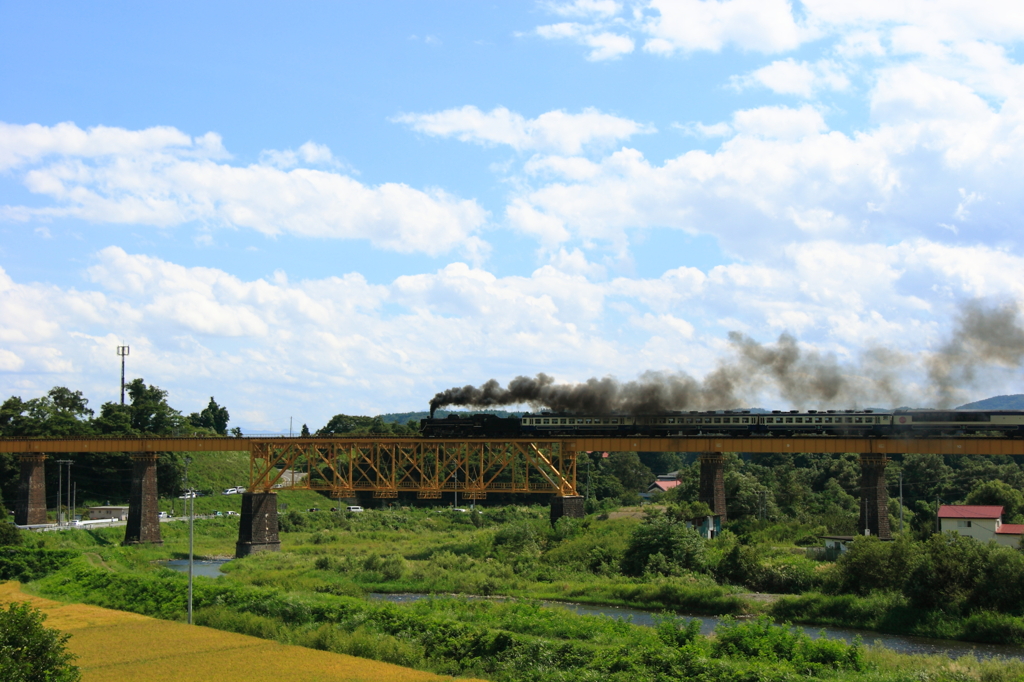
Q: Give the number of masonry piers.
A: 6